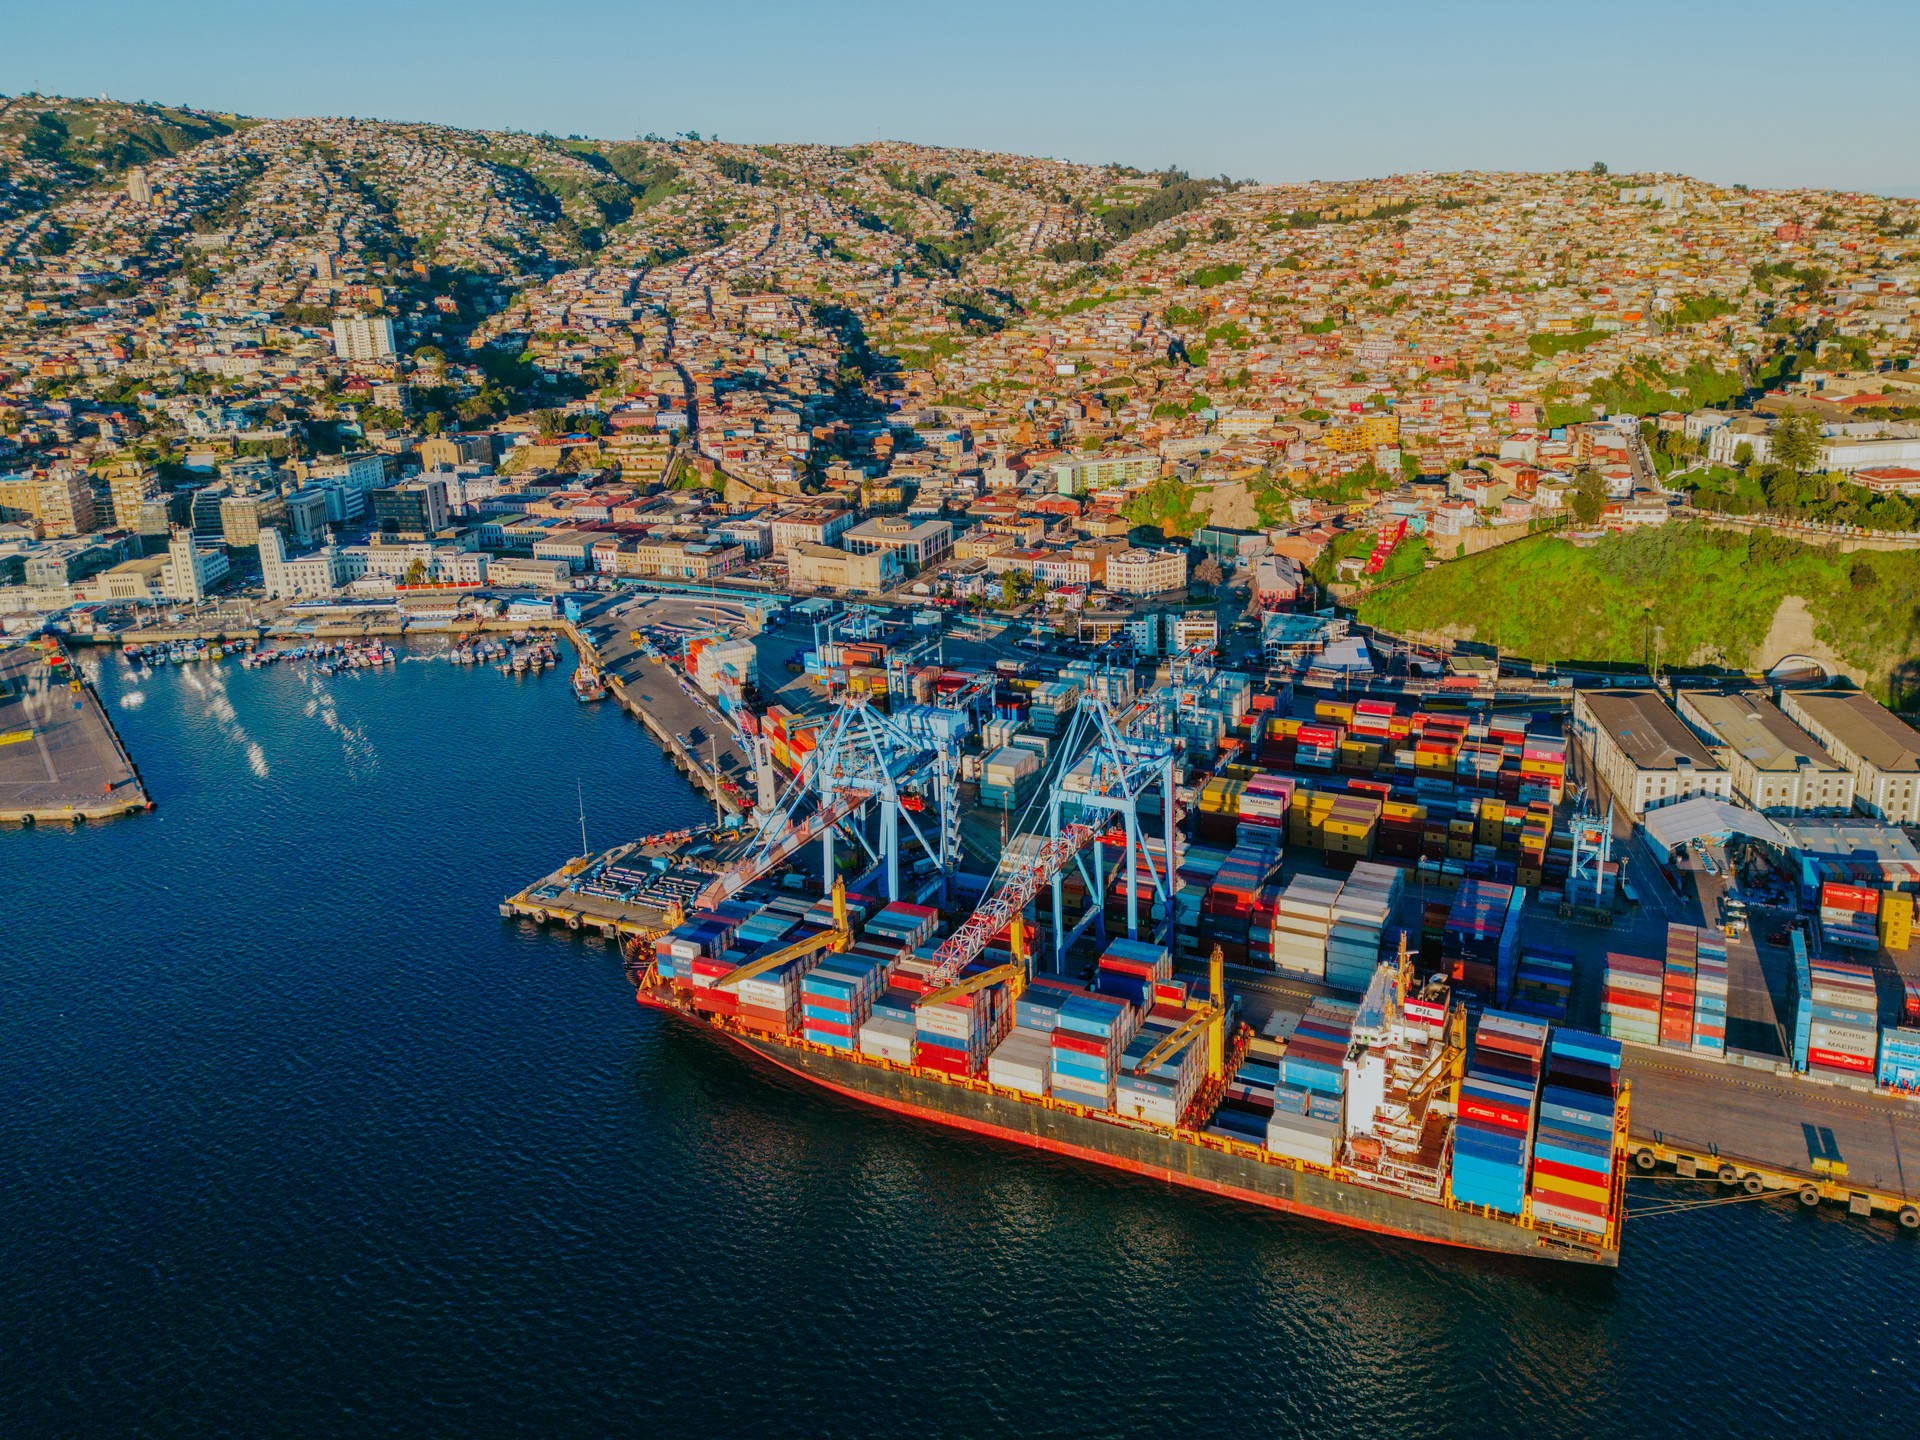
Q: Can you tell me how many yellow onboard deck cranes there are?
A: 4